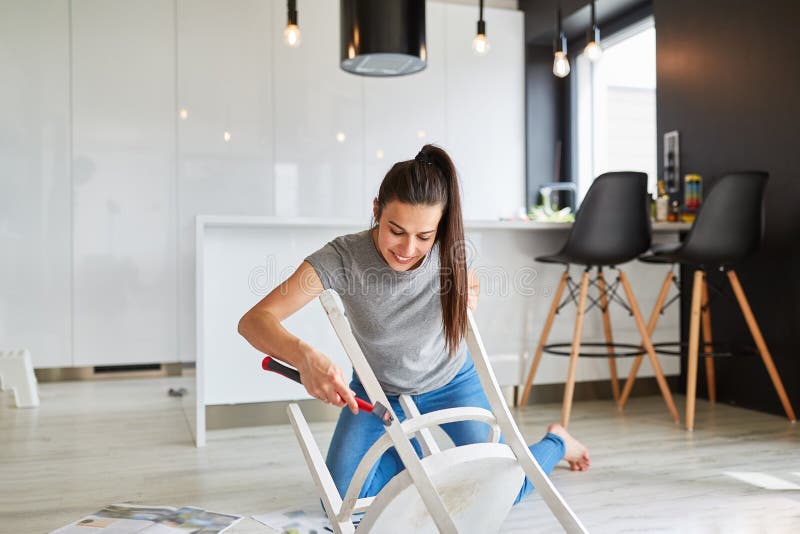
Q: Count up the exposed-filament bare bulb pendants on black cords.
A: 4